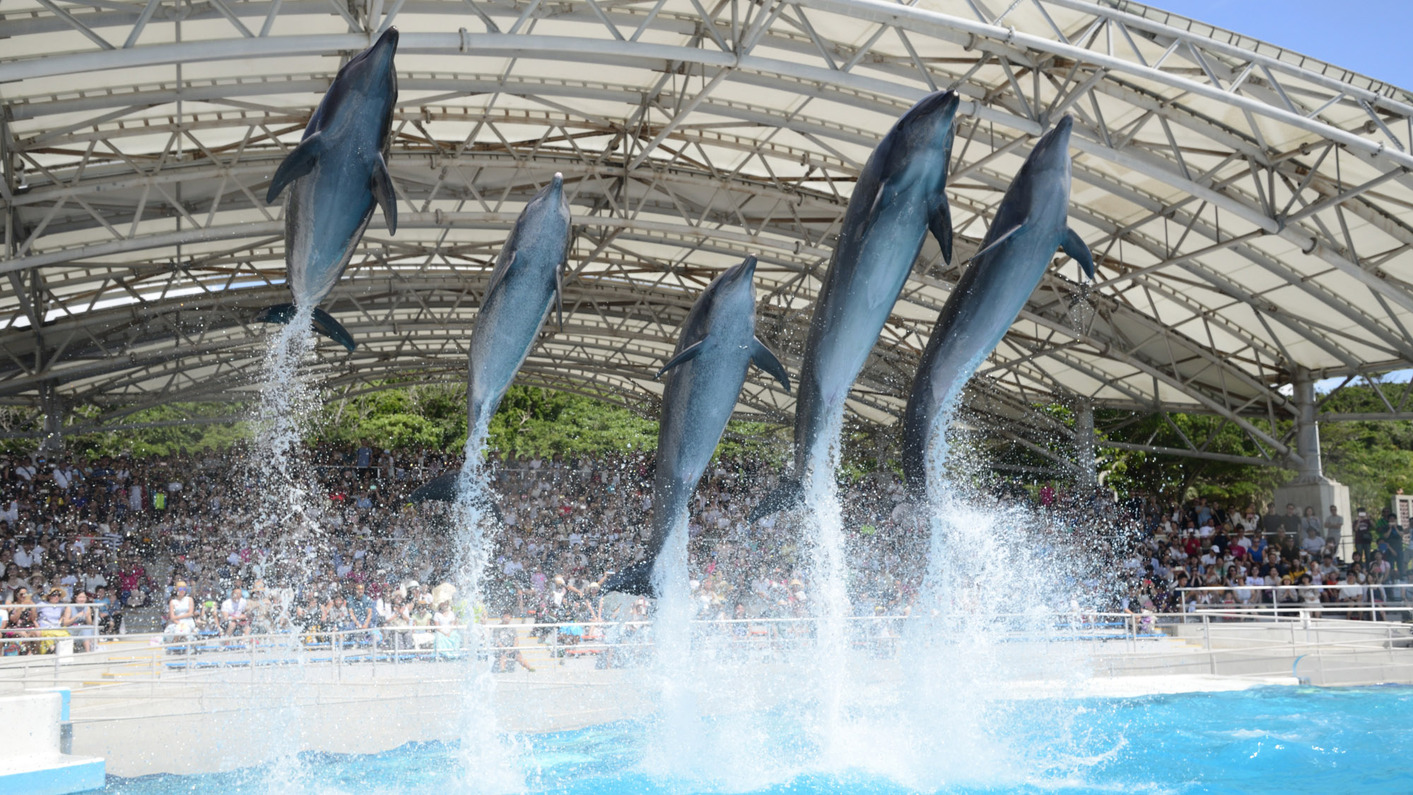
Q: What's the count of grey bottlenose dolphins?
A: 5